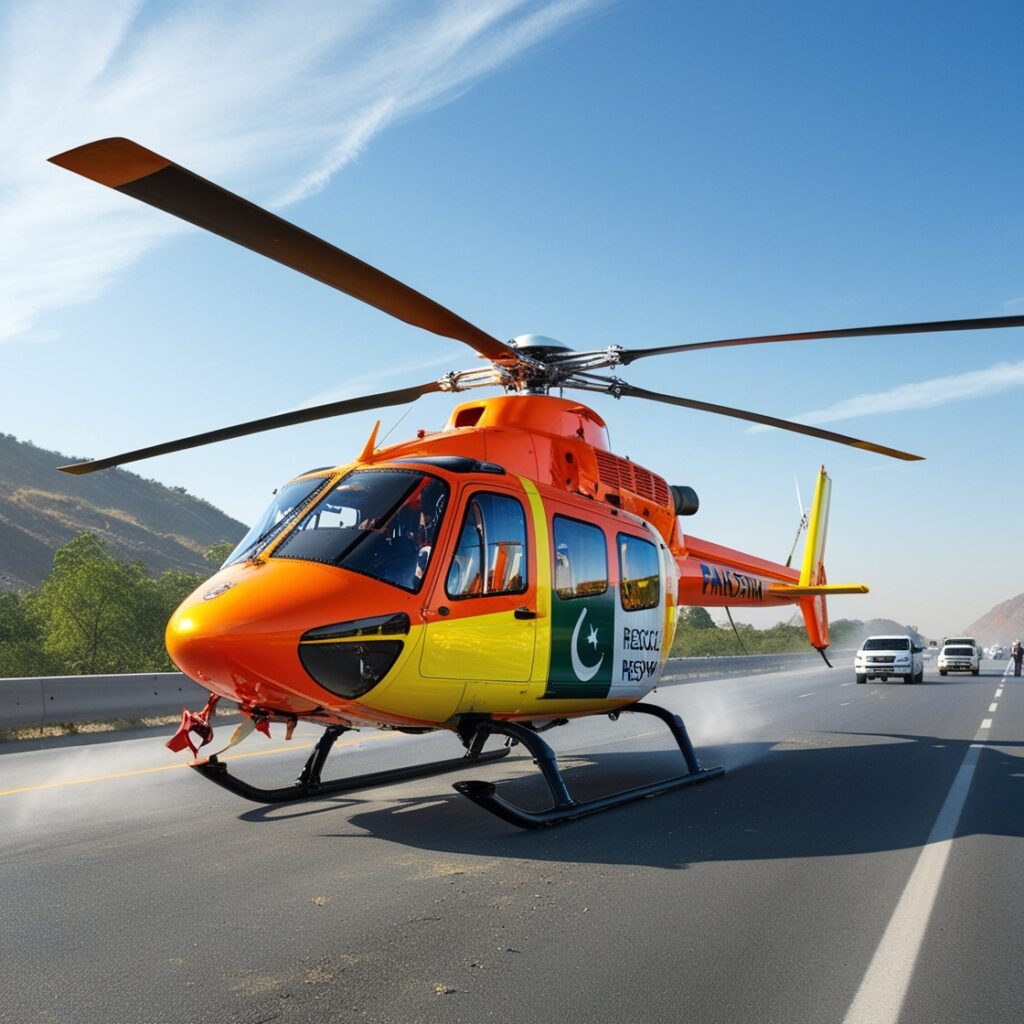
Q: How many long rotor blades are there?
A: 4